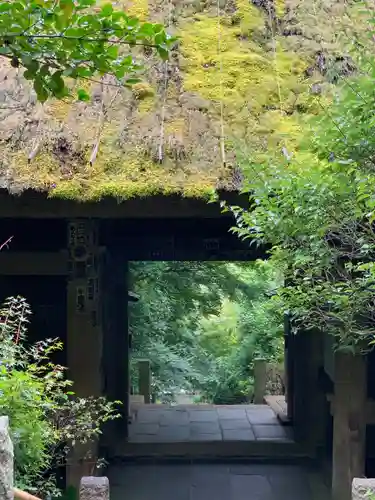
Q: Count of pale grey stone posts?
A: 3